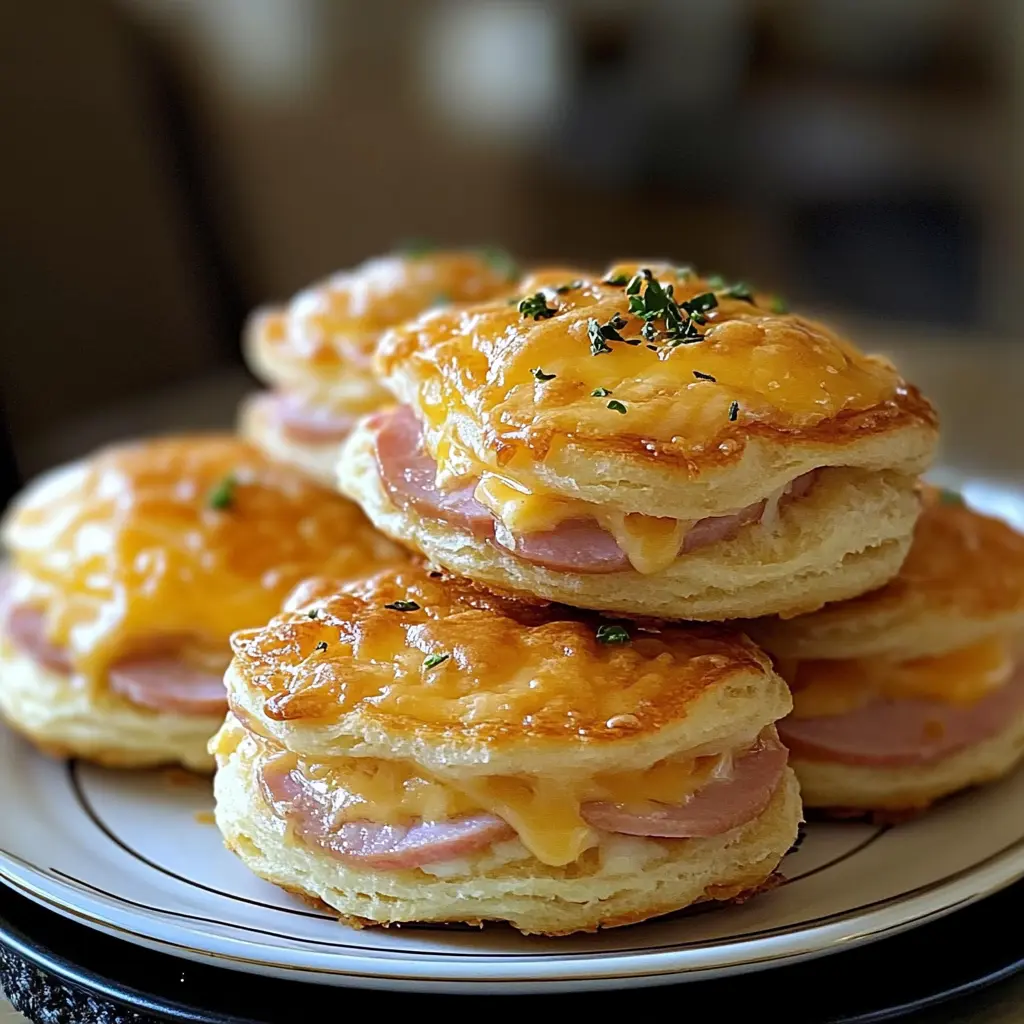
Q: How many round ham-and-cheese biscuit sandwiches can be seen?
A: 5